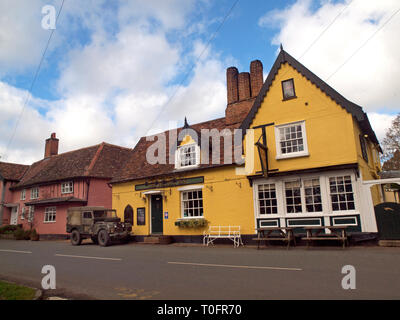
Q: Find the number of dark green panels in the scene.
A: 3